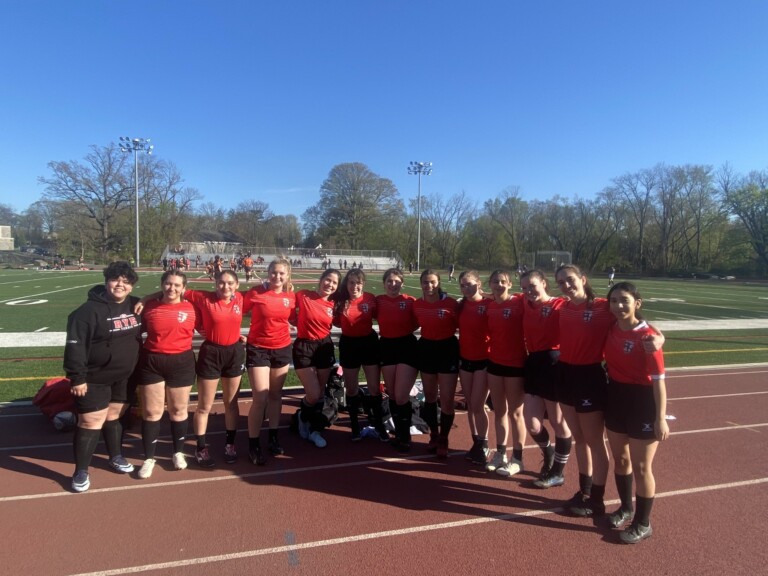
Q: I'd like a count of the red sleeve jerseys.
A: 12